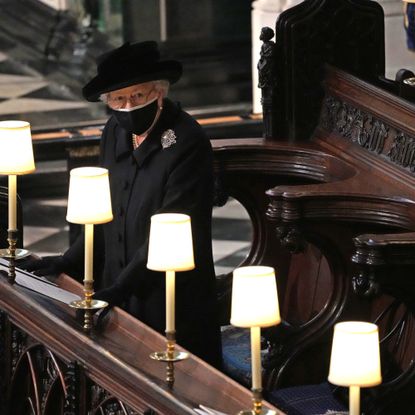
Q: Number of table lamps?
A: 5